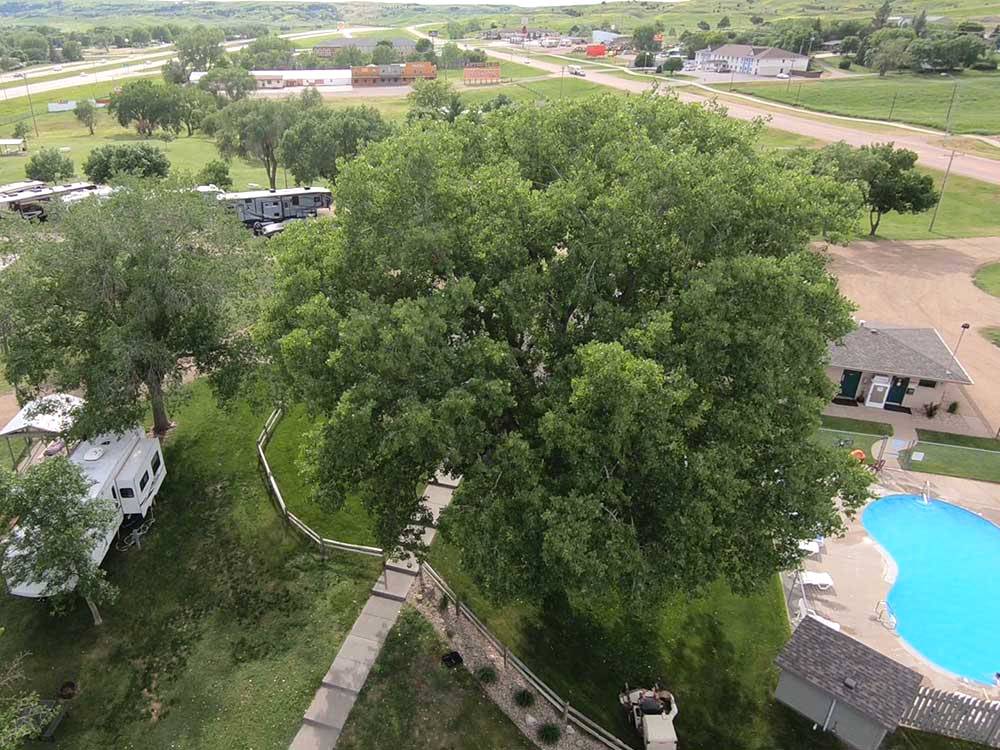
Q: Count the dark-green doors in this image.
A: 2